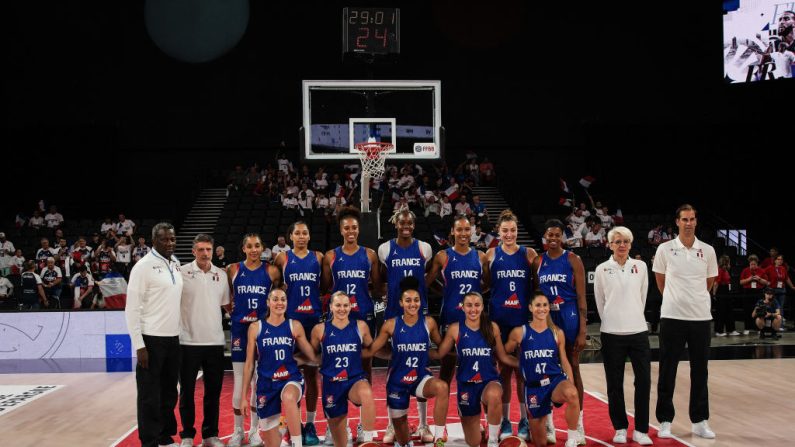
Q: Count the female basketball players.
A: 12